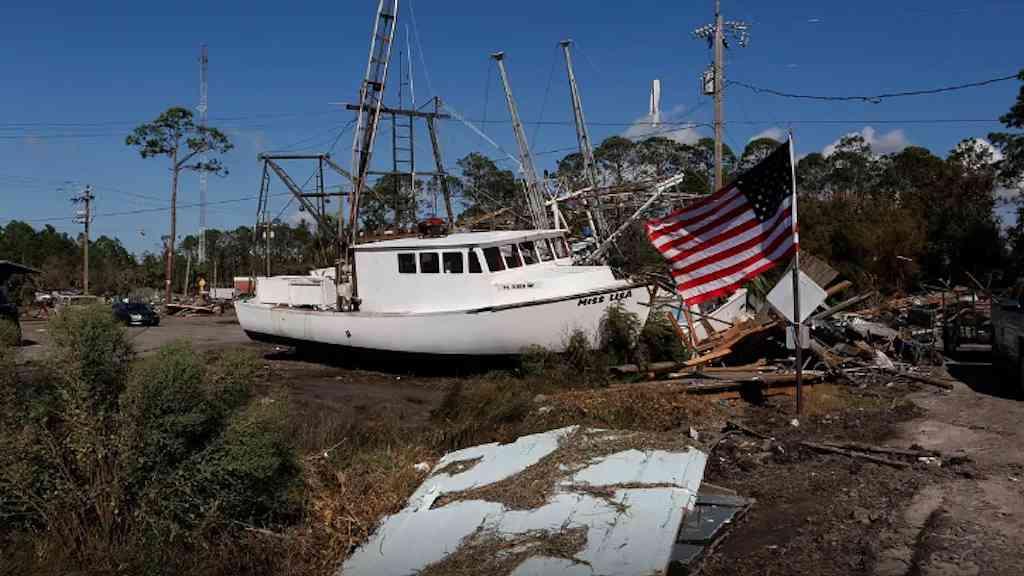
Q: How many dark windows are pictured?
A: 9